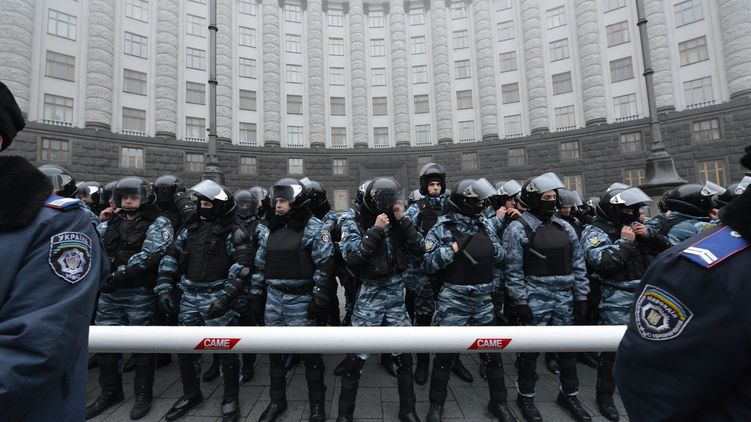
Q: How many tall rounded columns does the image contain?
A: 14